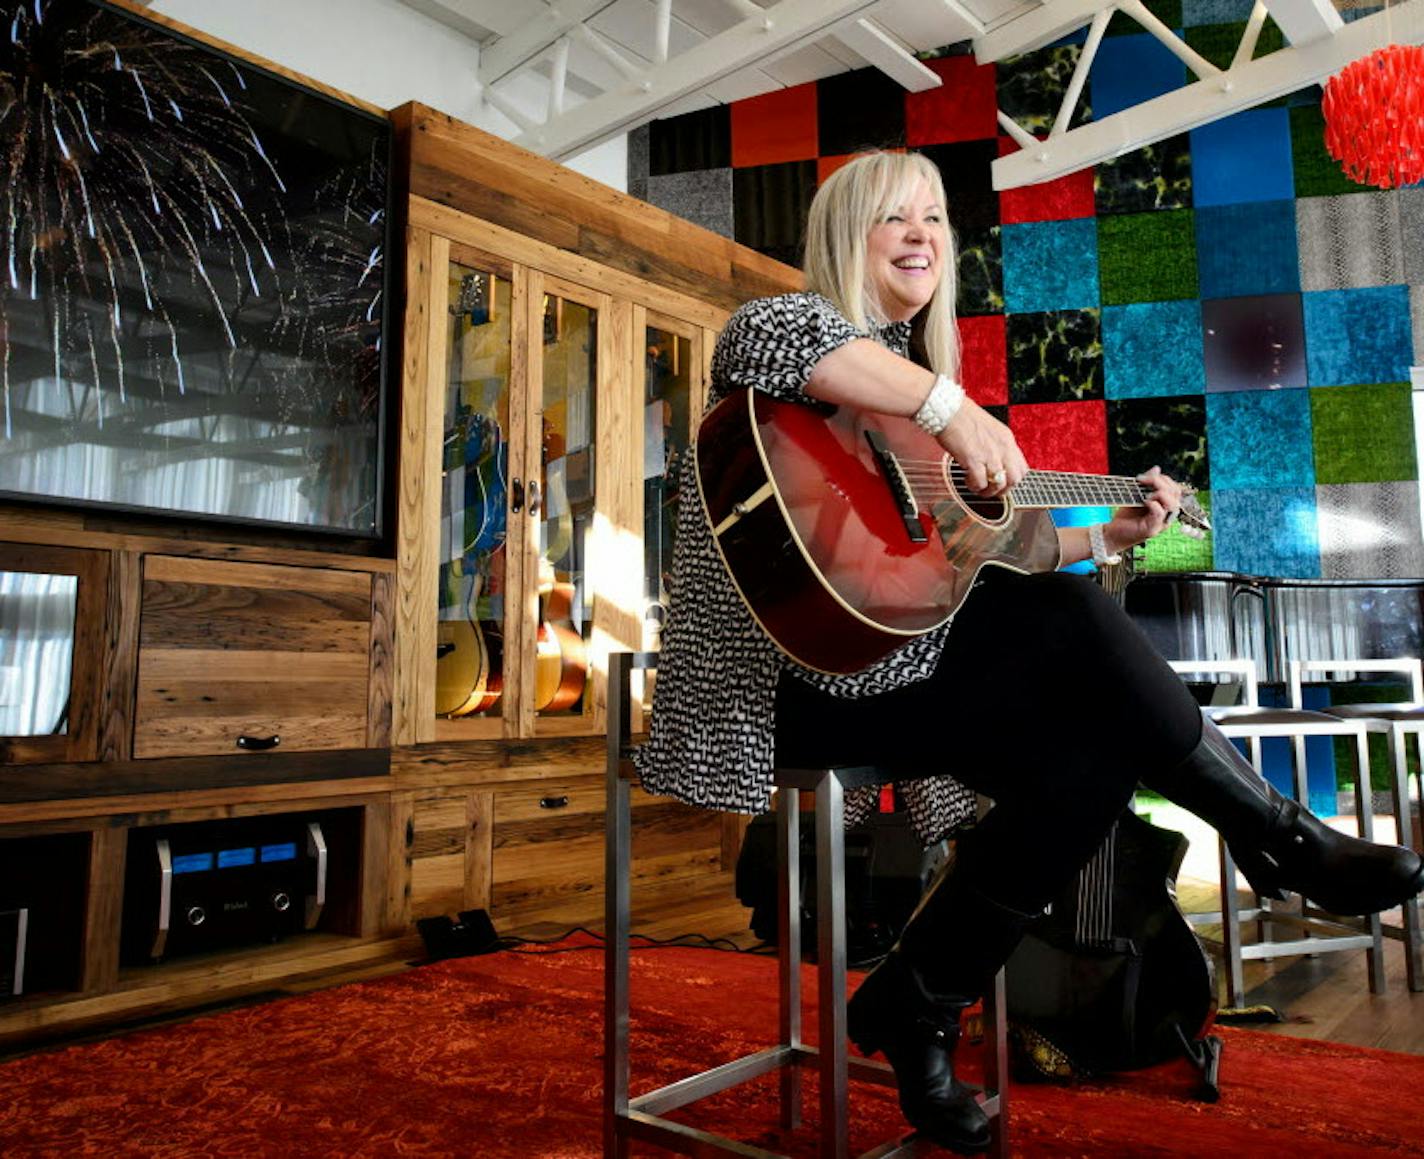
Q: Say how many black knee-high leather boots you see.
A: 2